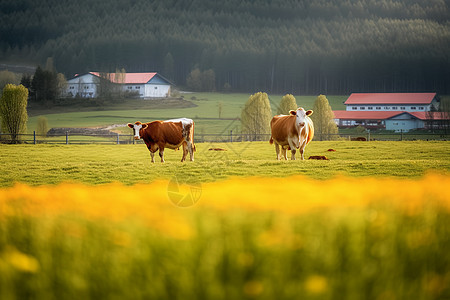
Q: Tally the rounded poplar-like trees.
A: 4